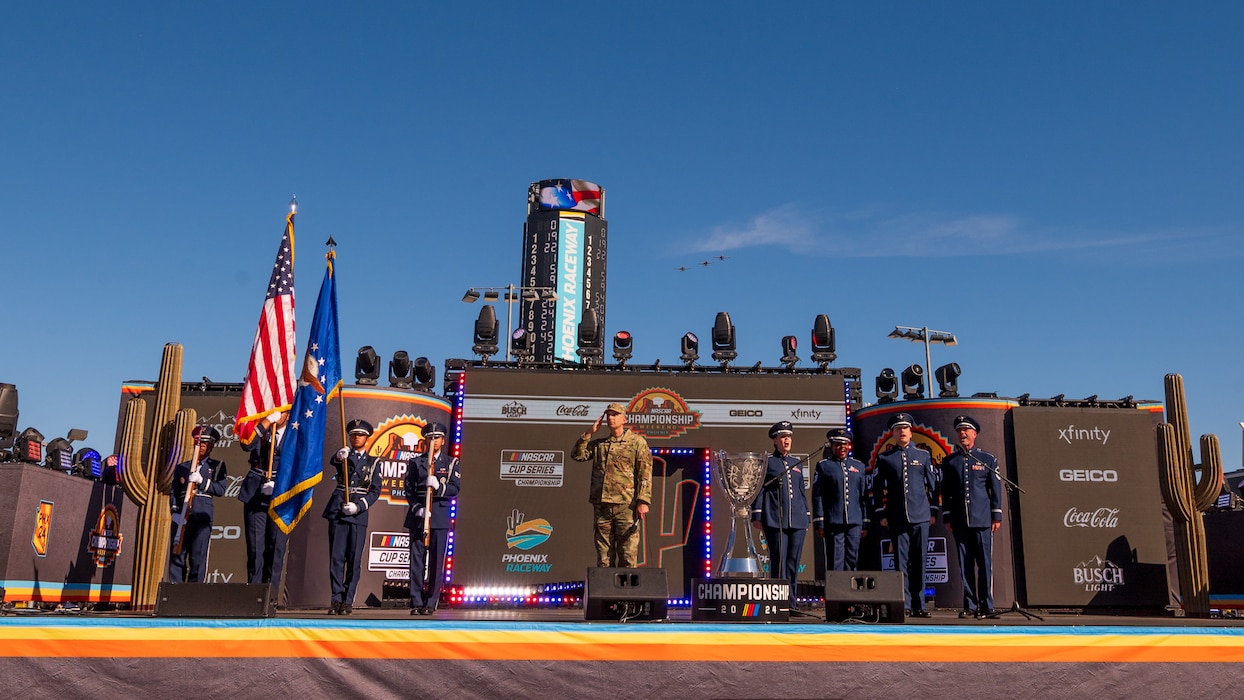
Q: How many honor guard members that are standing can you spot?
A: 4